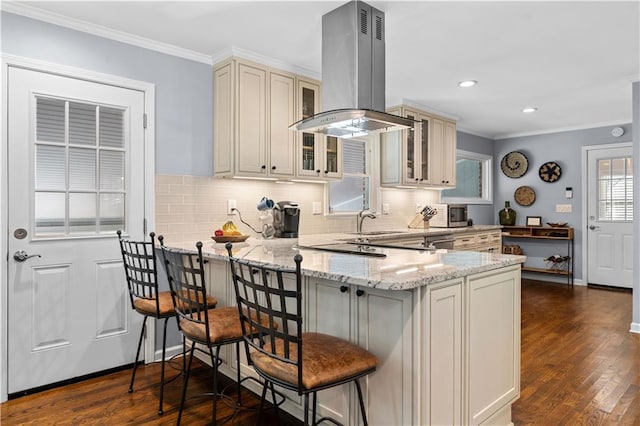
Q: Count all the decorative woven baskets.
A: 3